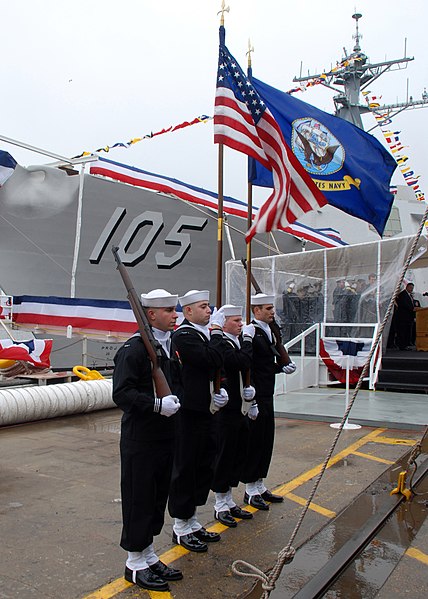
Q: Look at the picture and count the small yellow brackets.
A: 1